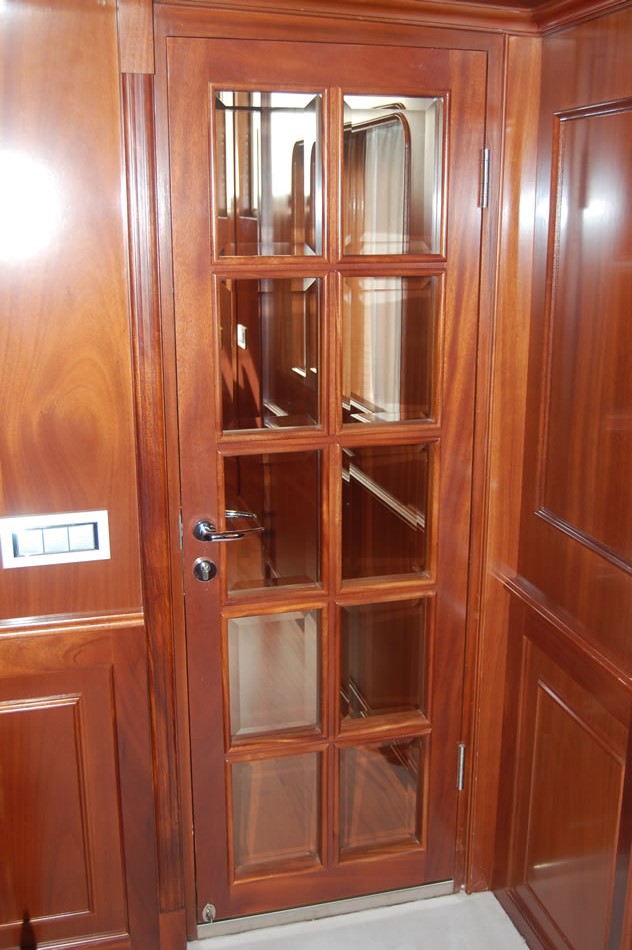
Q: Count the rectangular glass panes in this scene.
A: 10